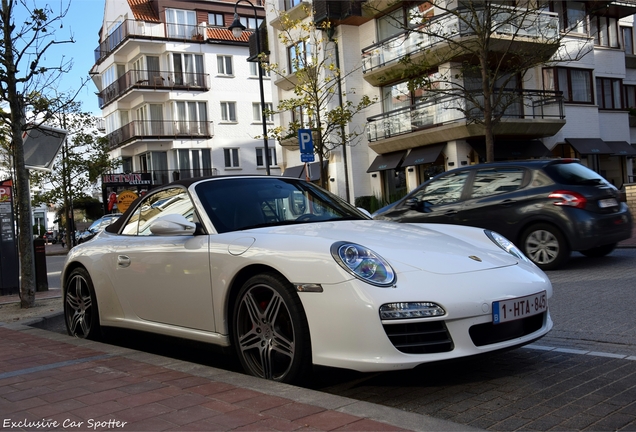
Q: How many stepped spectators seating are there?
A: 0